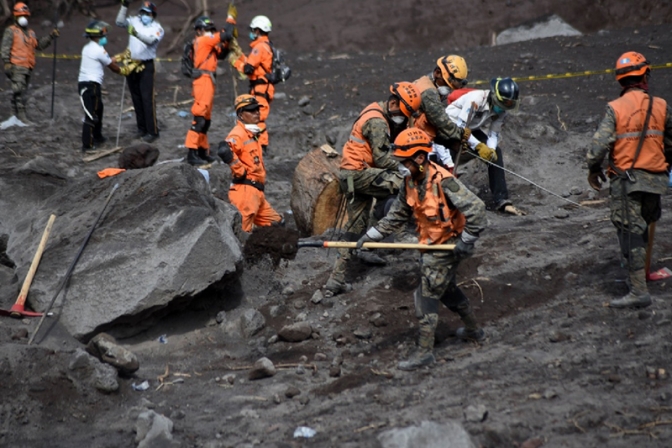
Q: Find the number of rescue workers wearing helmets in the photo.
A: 11